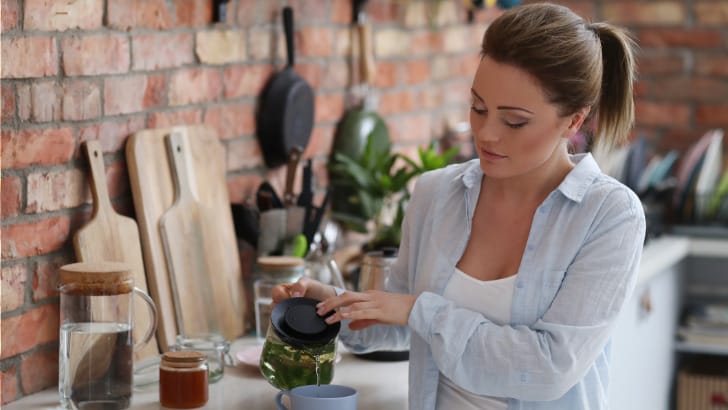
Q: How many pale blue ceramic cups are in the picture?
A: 1